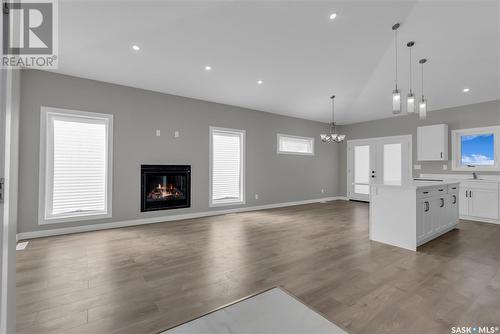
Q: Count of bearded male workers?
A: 0